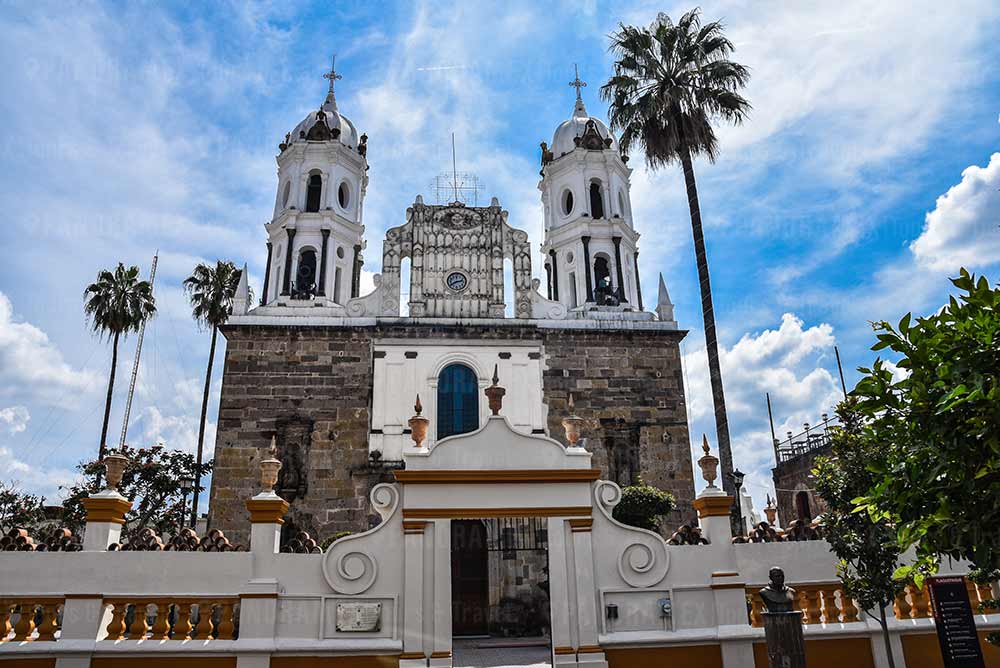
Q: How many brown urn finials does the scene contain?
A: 7